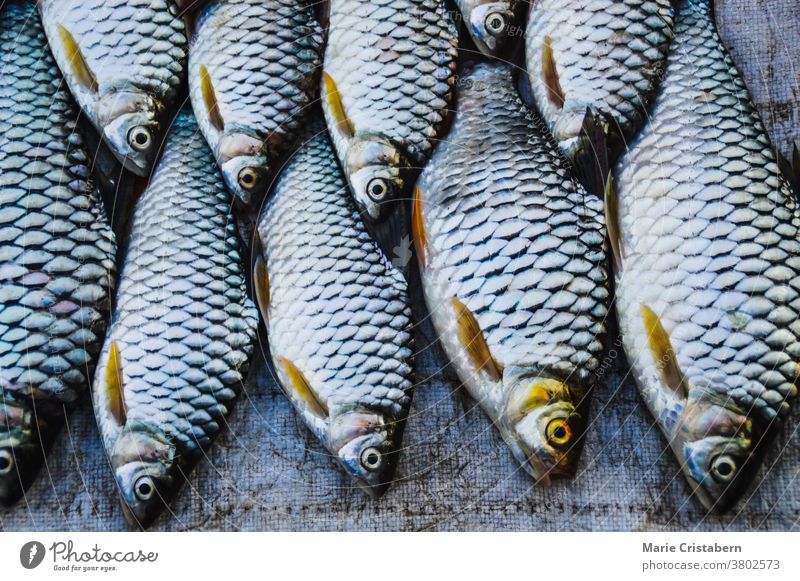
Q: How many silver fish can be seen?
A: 10